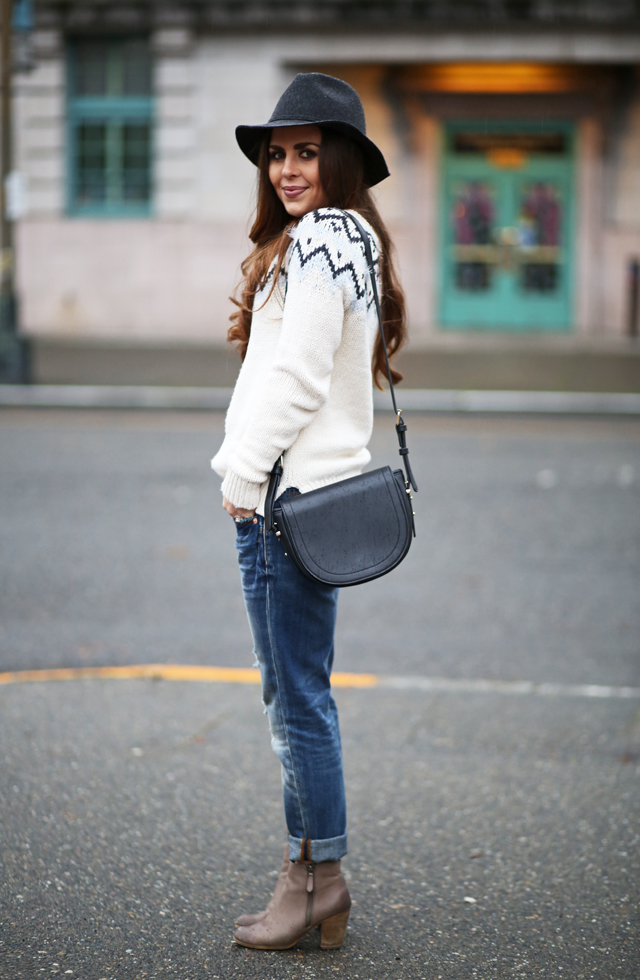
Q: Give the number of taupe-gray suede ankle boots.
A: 2